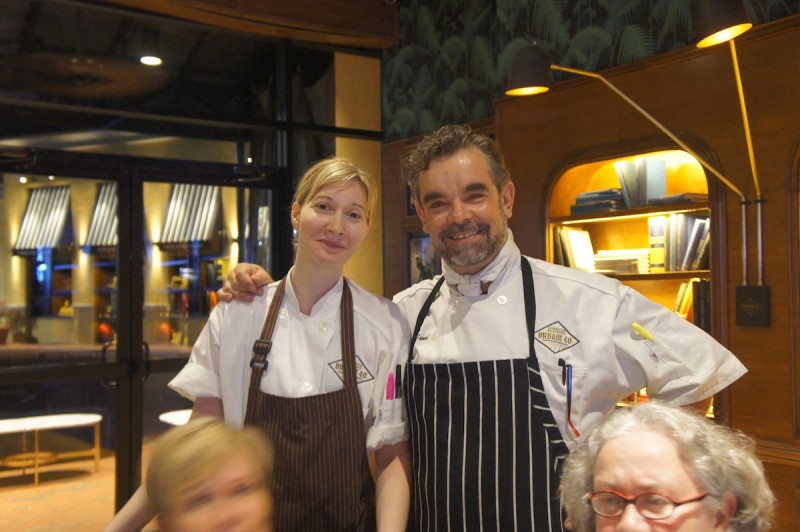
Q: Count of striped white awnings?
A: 3